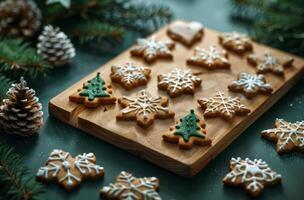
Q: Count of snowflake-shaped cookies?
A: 13